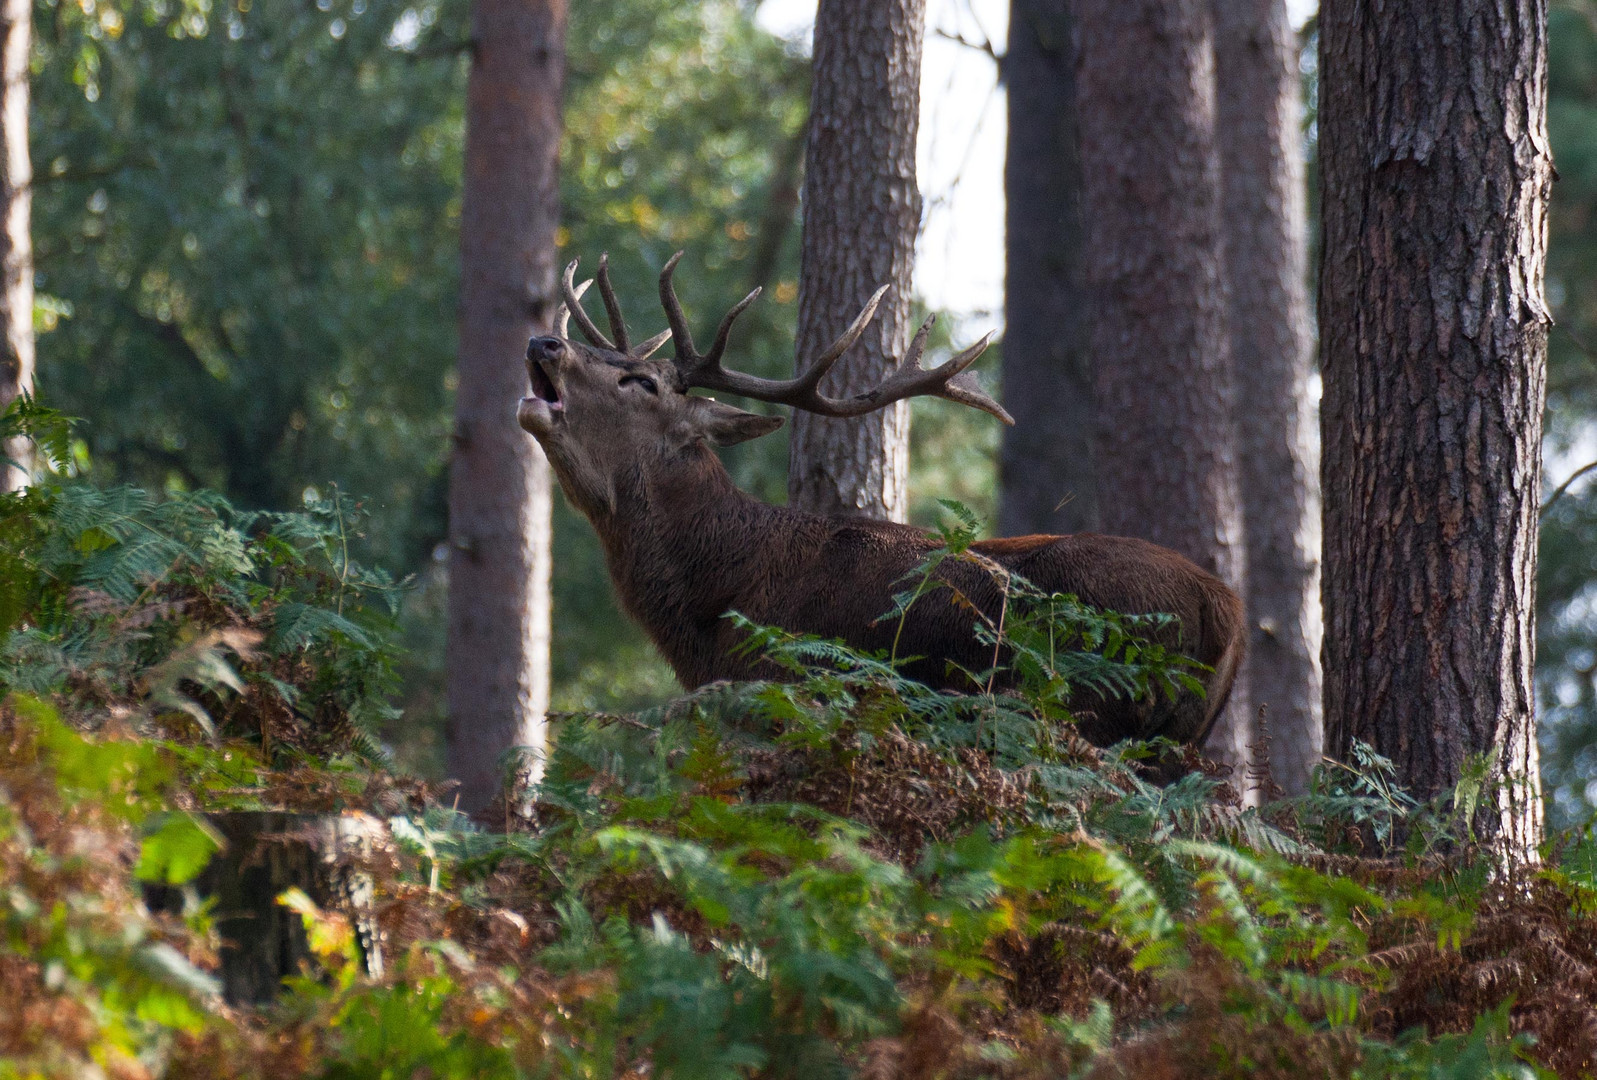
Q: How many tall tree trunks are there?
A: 7